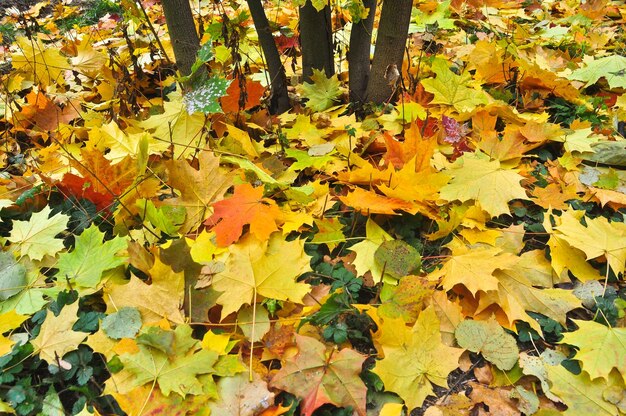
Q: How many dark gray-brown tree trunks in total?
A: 5